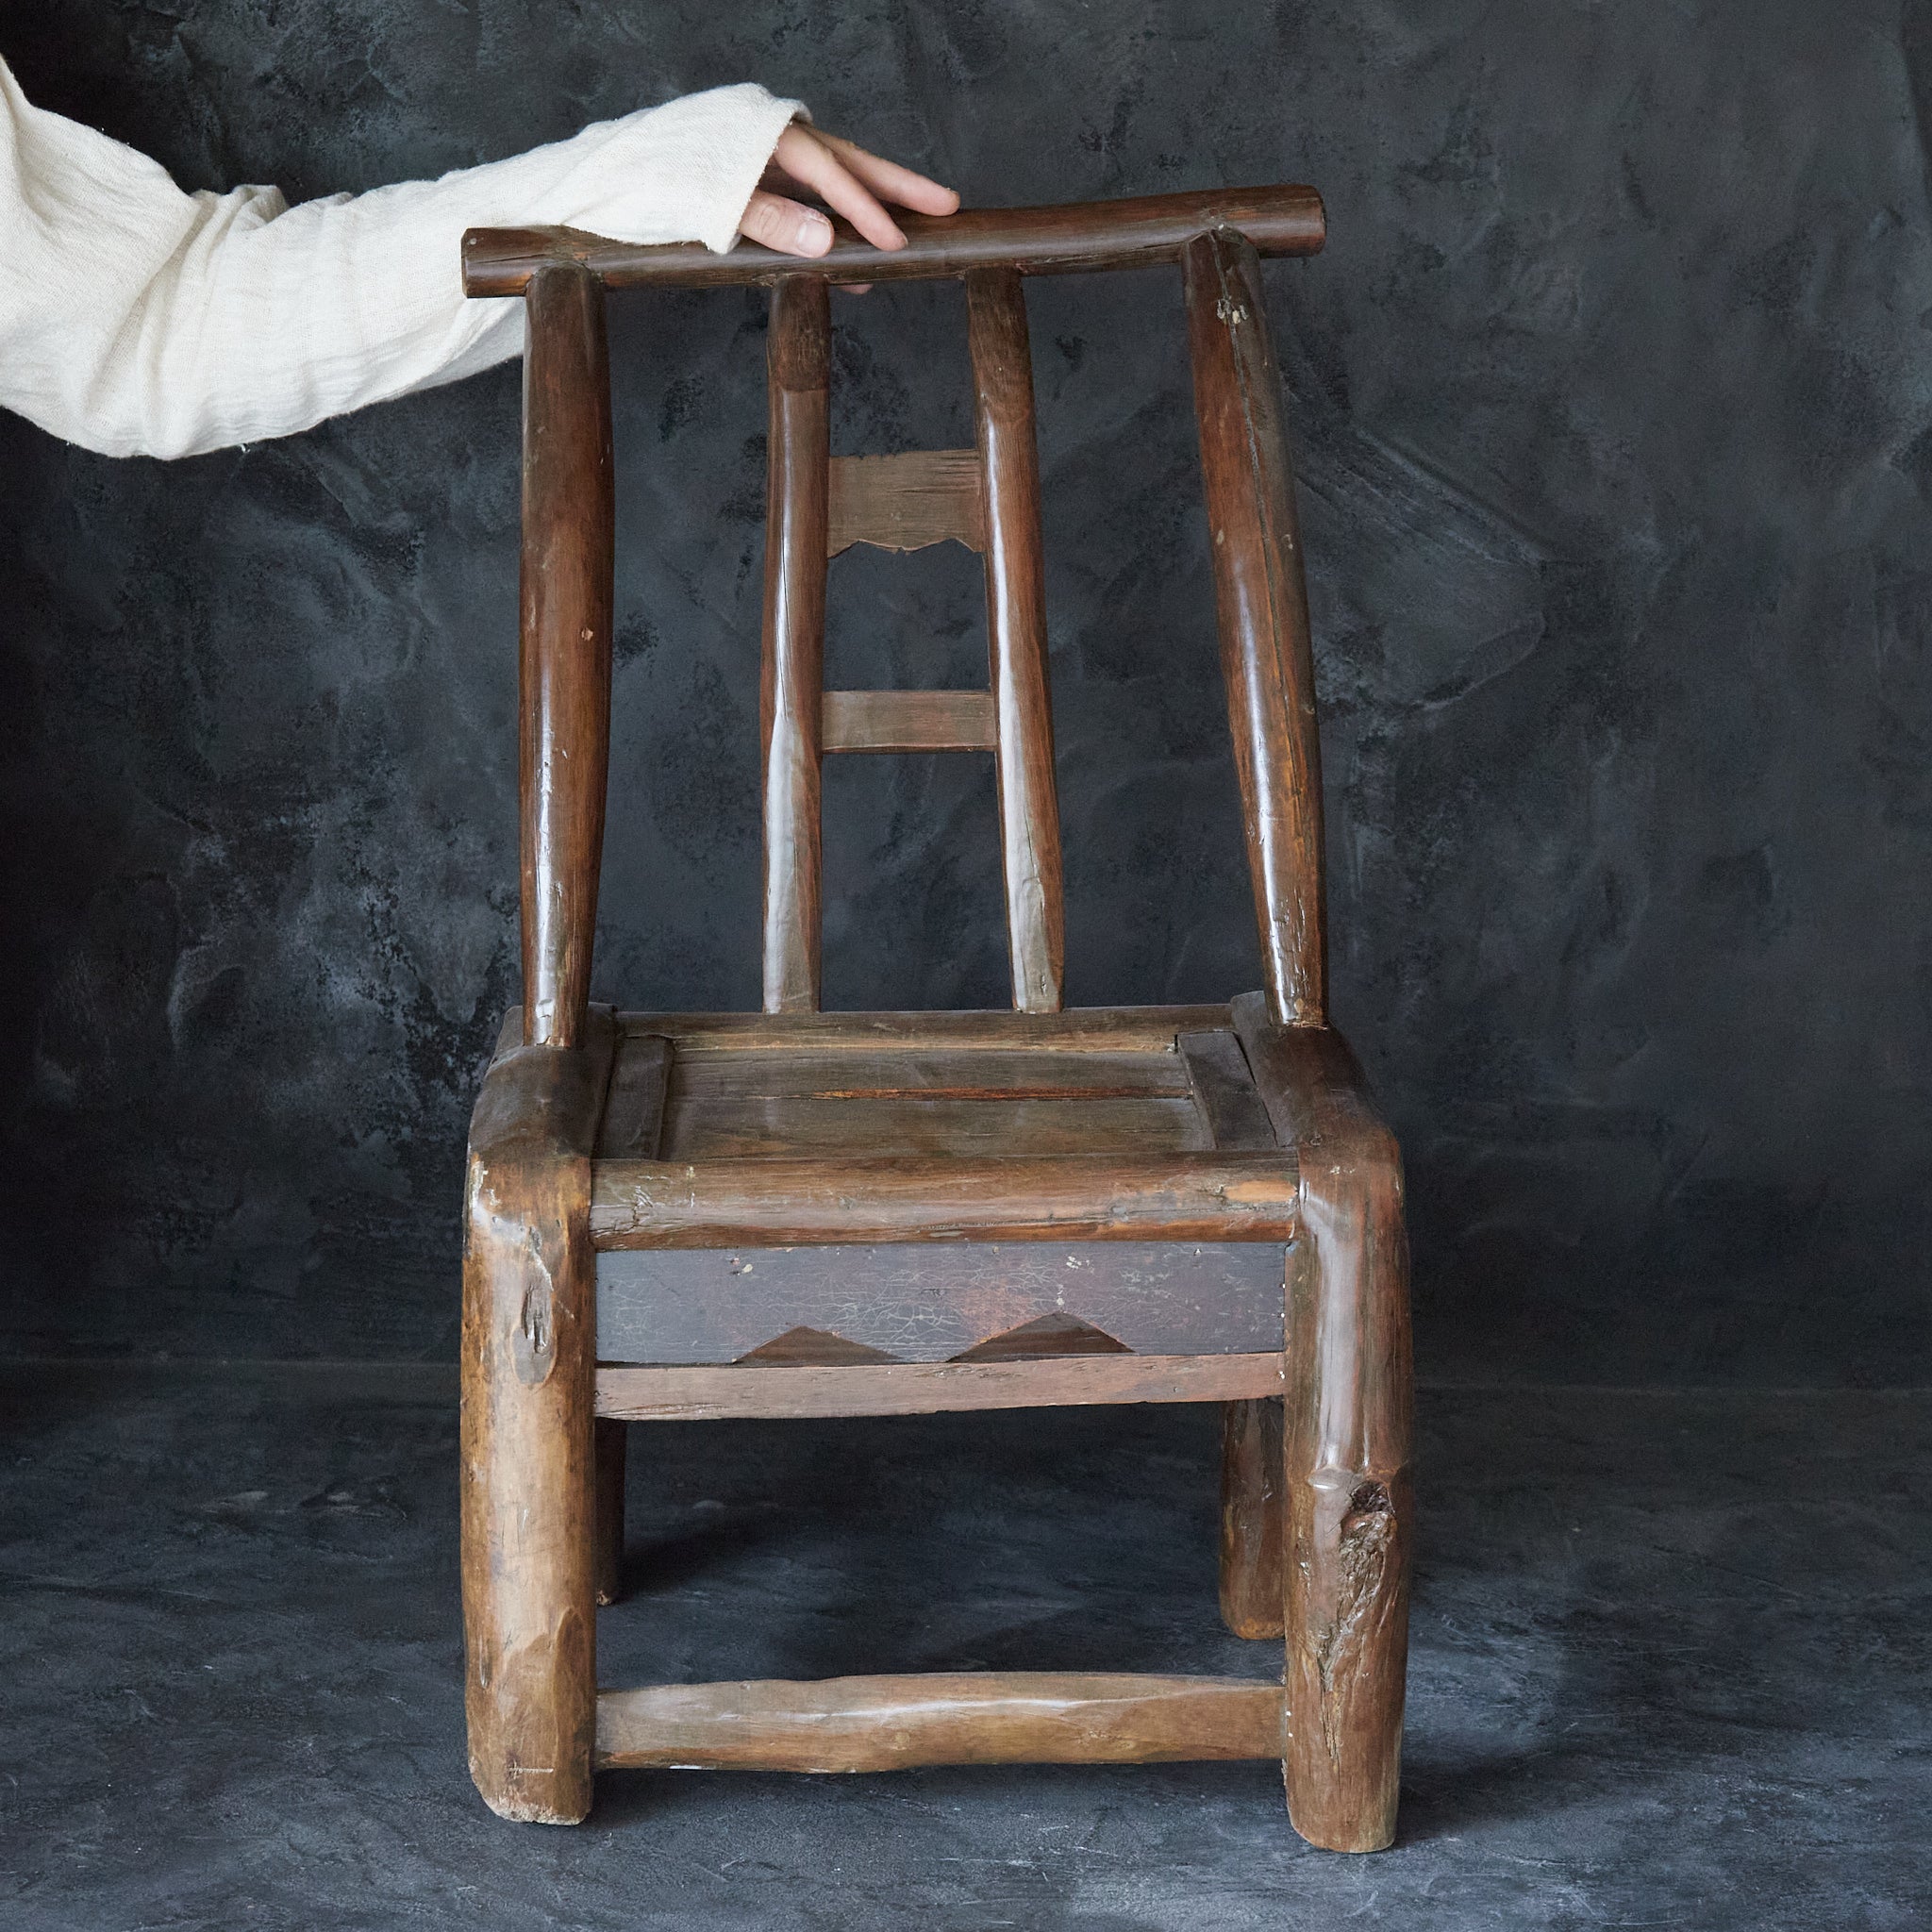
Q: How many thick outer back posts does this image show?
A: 2